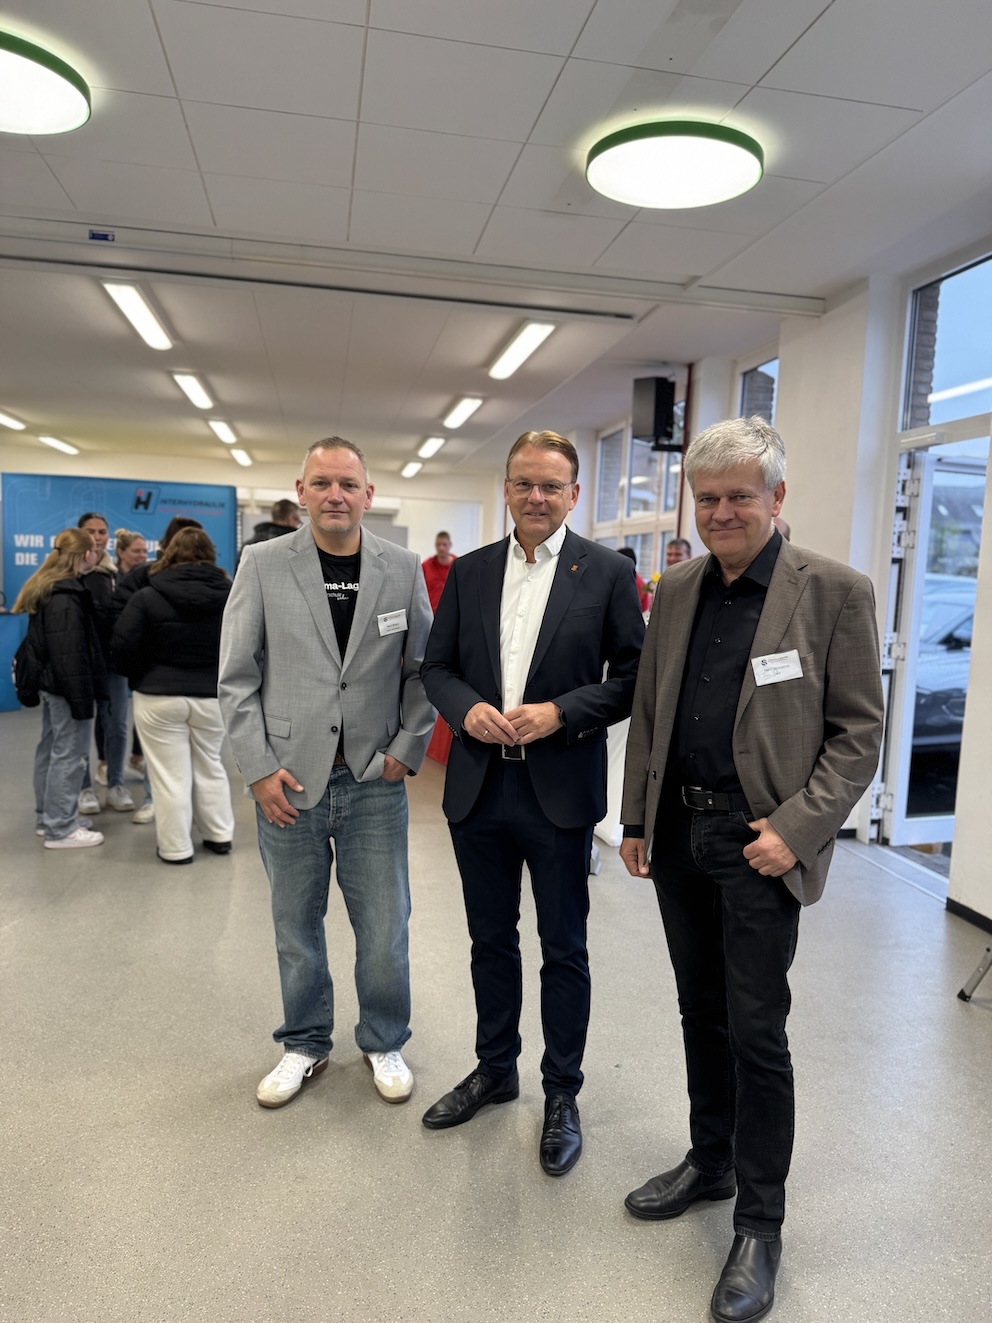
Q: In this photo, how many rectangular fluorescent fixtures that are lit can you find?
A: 10